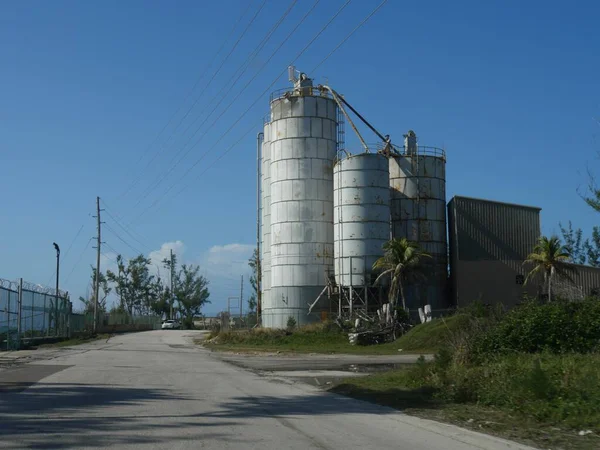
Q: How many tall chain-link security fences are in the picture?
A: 1